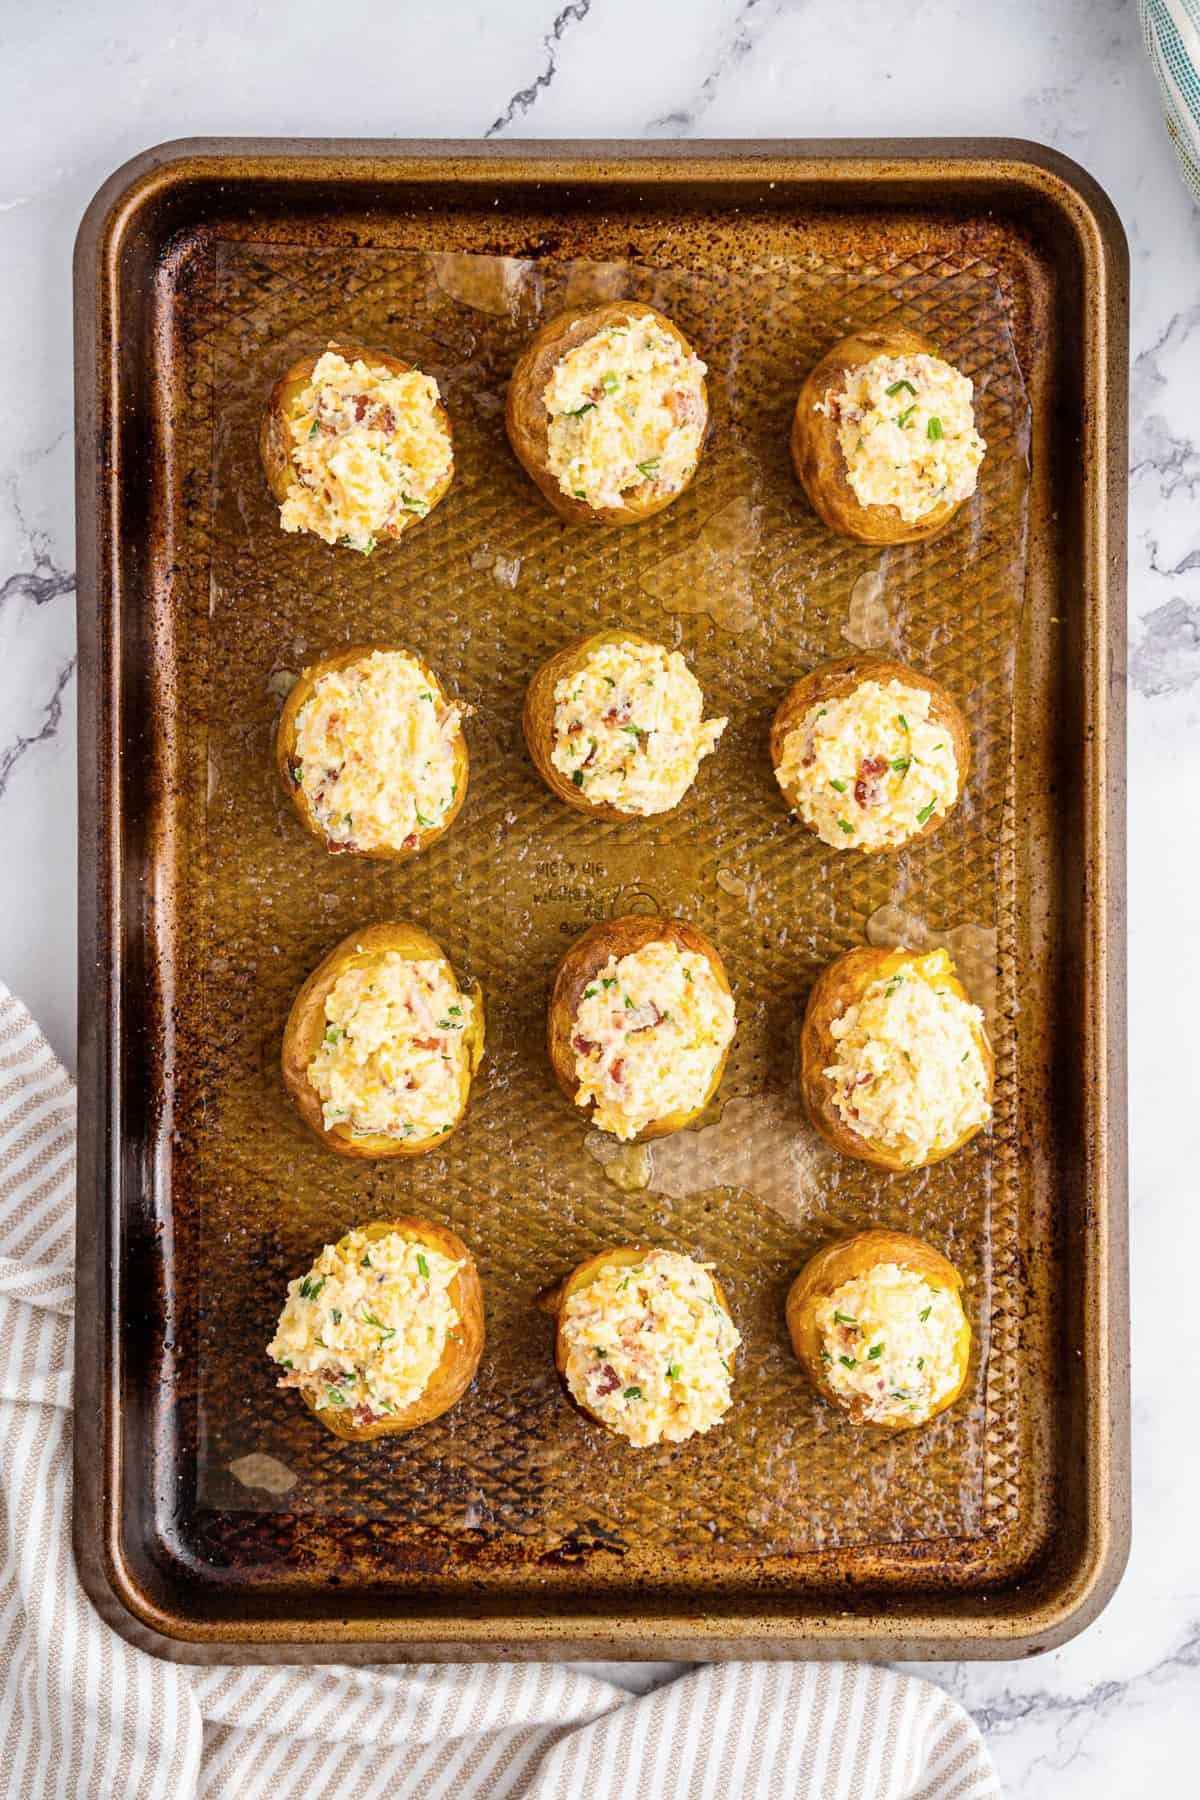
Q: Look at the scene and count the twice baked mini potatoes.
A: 12